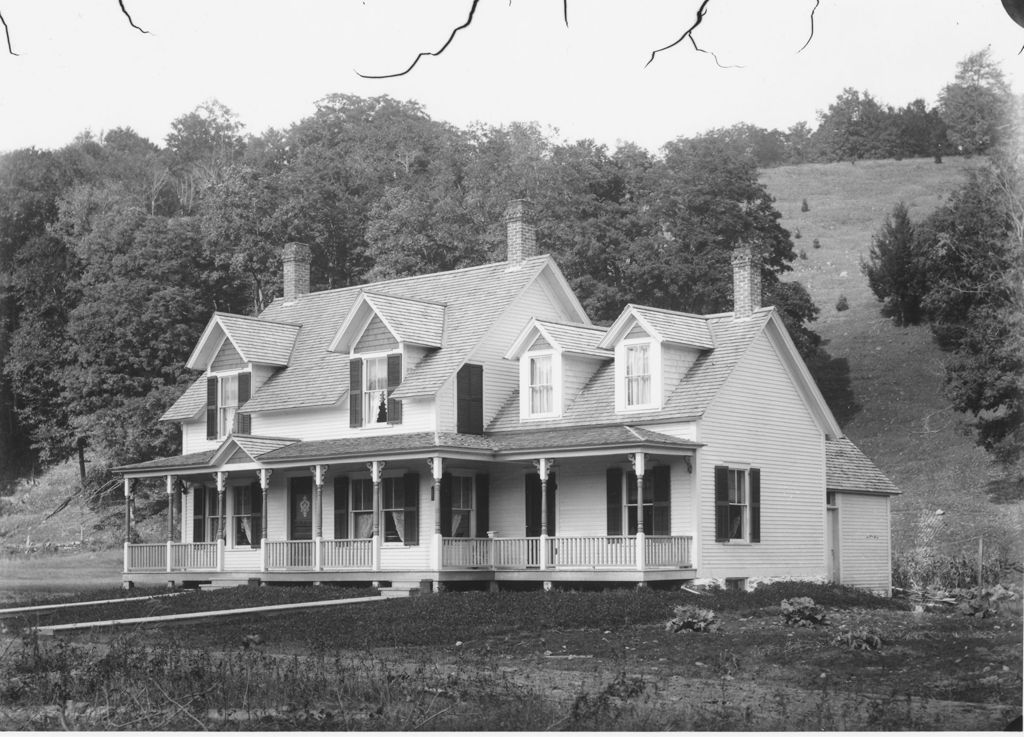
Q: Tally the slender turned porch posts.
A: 9